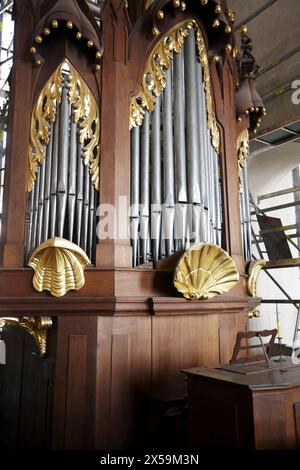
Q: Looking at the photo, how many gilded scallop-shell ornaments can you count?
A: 2